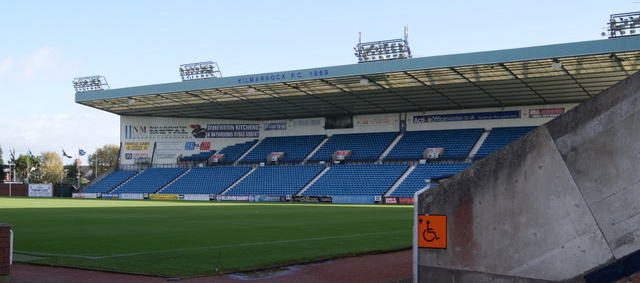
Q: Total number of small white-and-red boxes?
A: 4